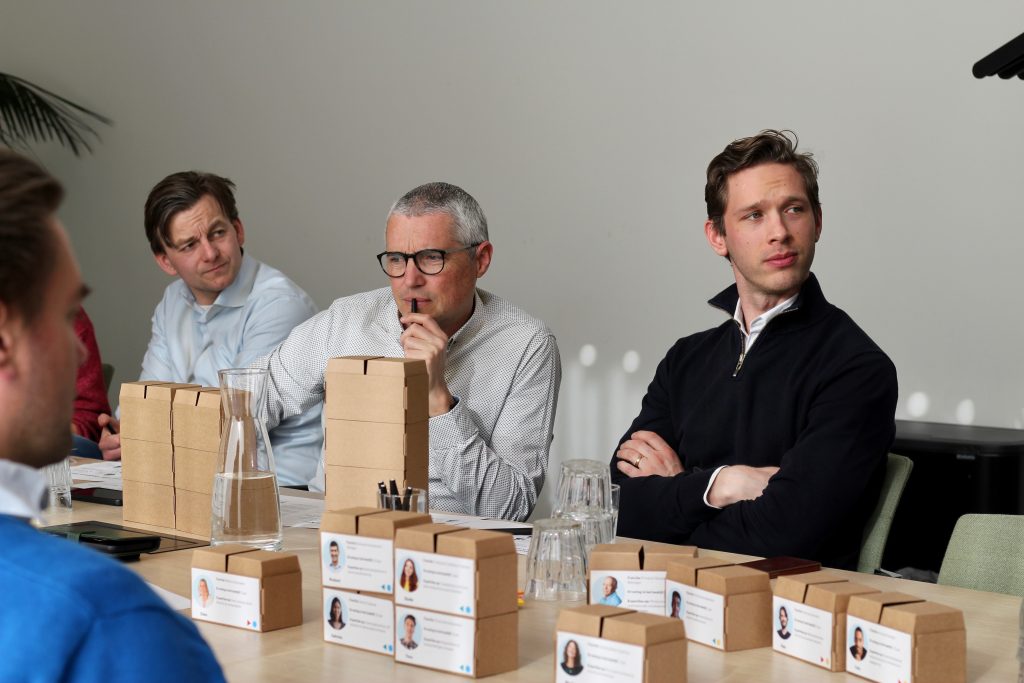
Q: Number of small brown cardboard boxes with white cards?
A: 10